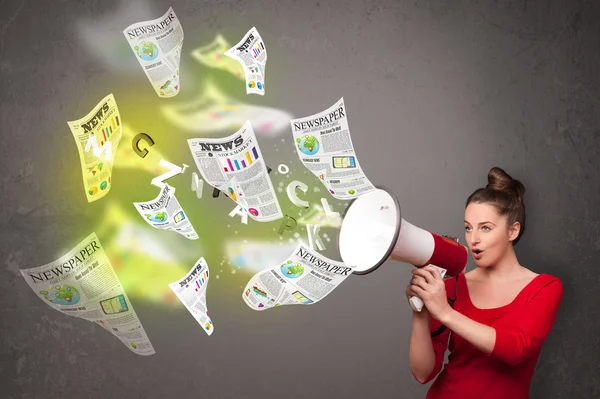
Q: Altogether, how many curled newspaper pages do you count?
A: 9